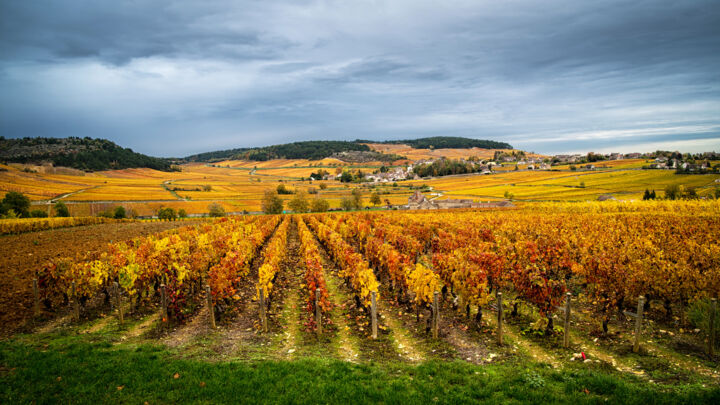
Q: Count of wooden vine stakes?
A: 13